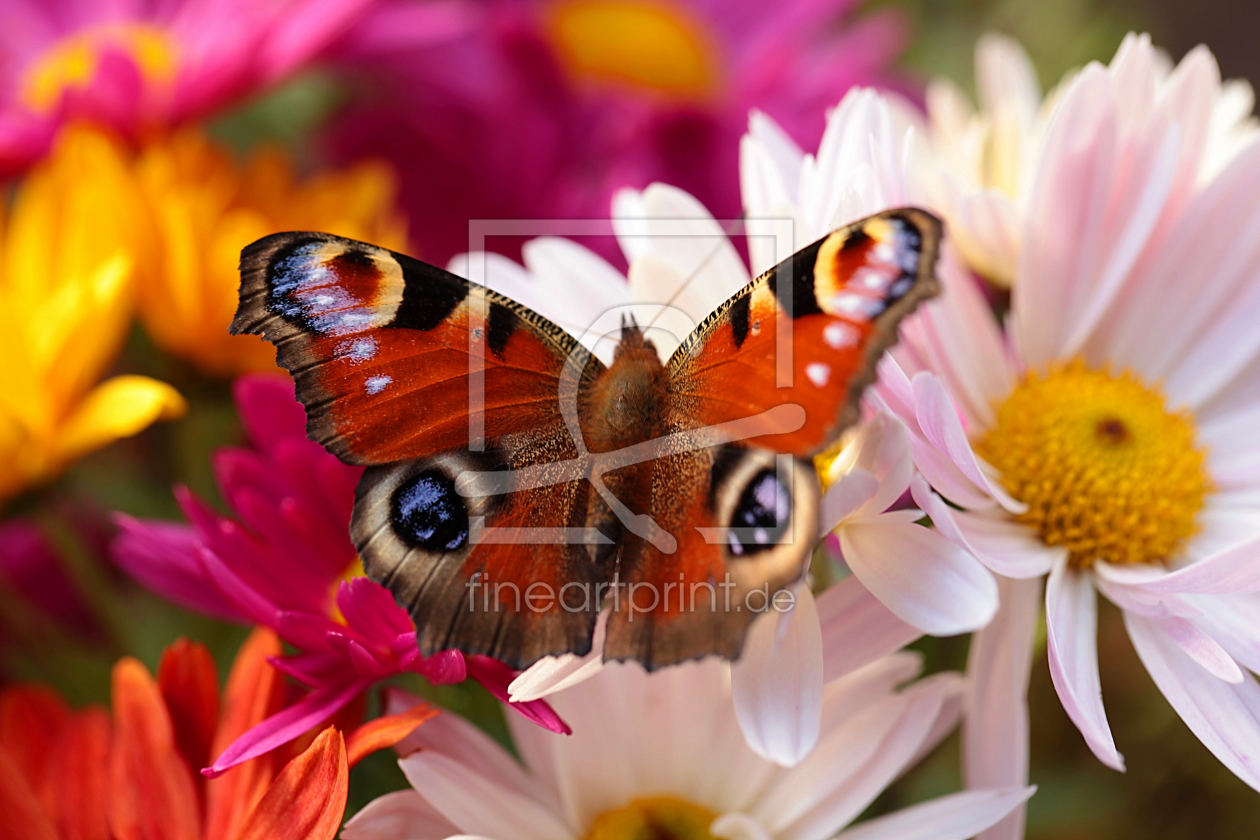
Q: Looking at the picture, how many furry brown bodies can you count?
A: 1